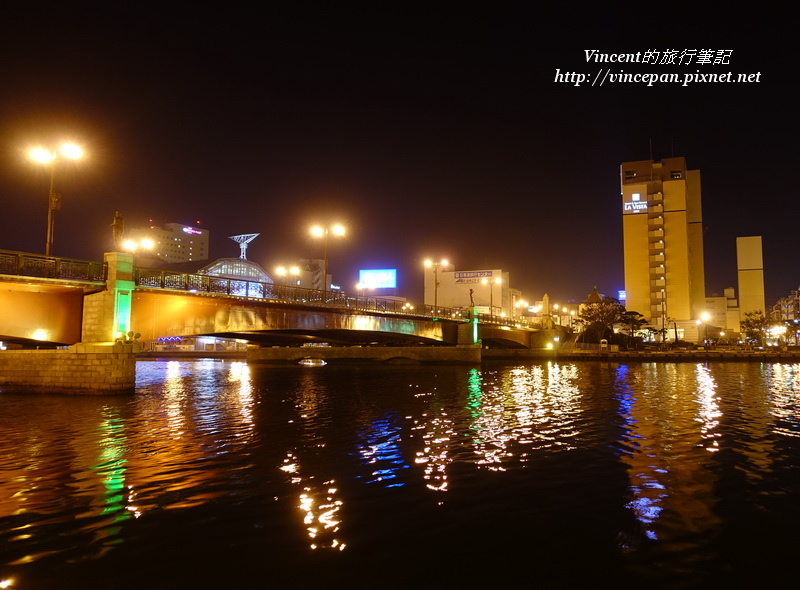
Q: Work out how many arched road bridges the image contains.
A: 1